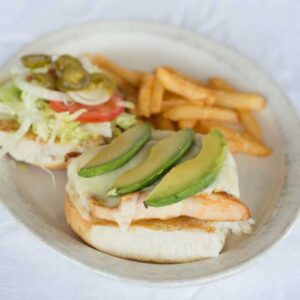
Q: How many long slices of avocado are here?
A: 3